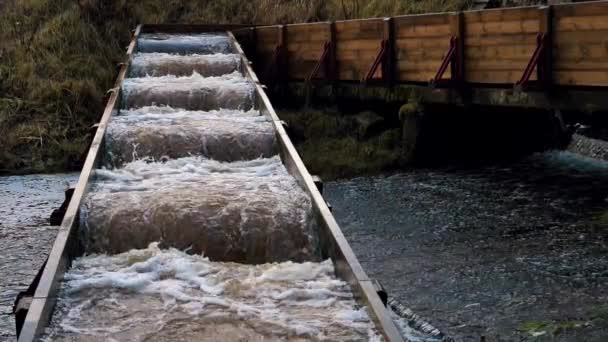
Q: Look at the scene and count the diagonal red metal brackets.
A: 5